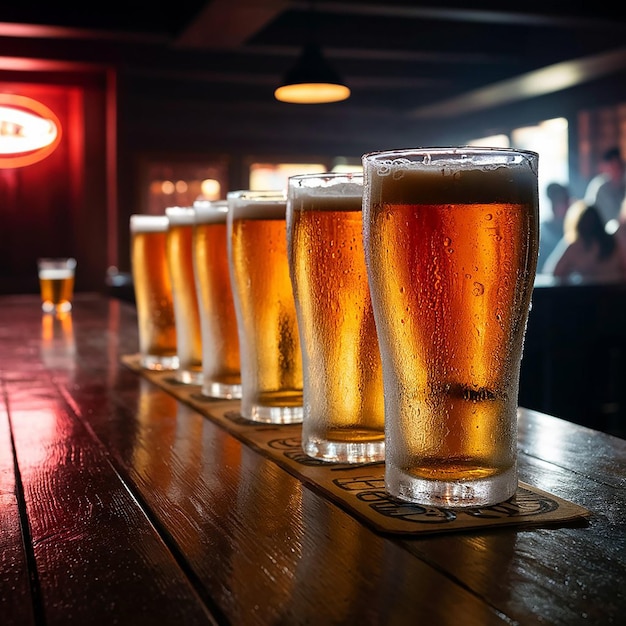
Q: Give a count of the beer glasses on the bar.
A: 7